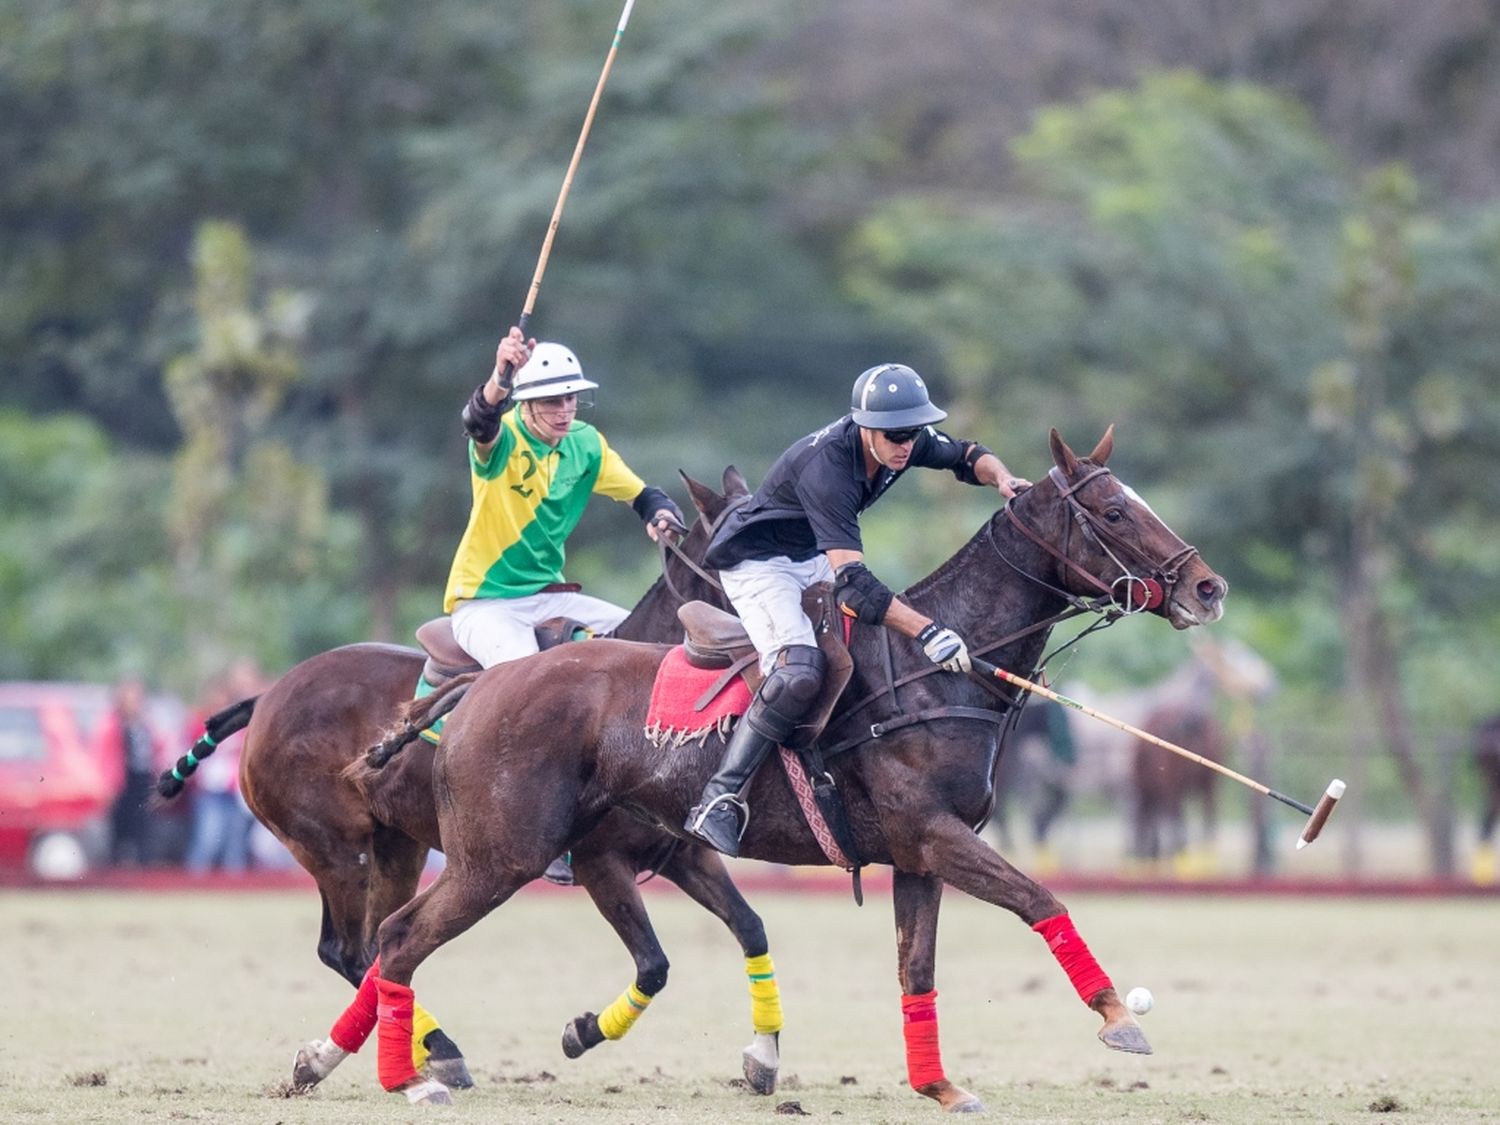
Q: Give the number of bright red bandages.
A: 4